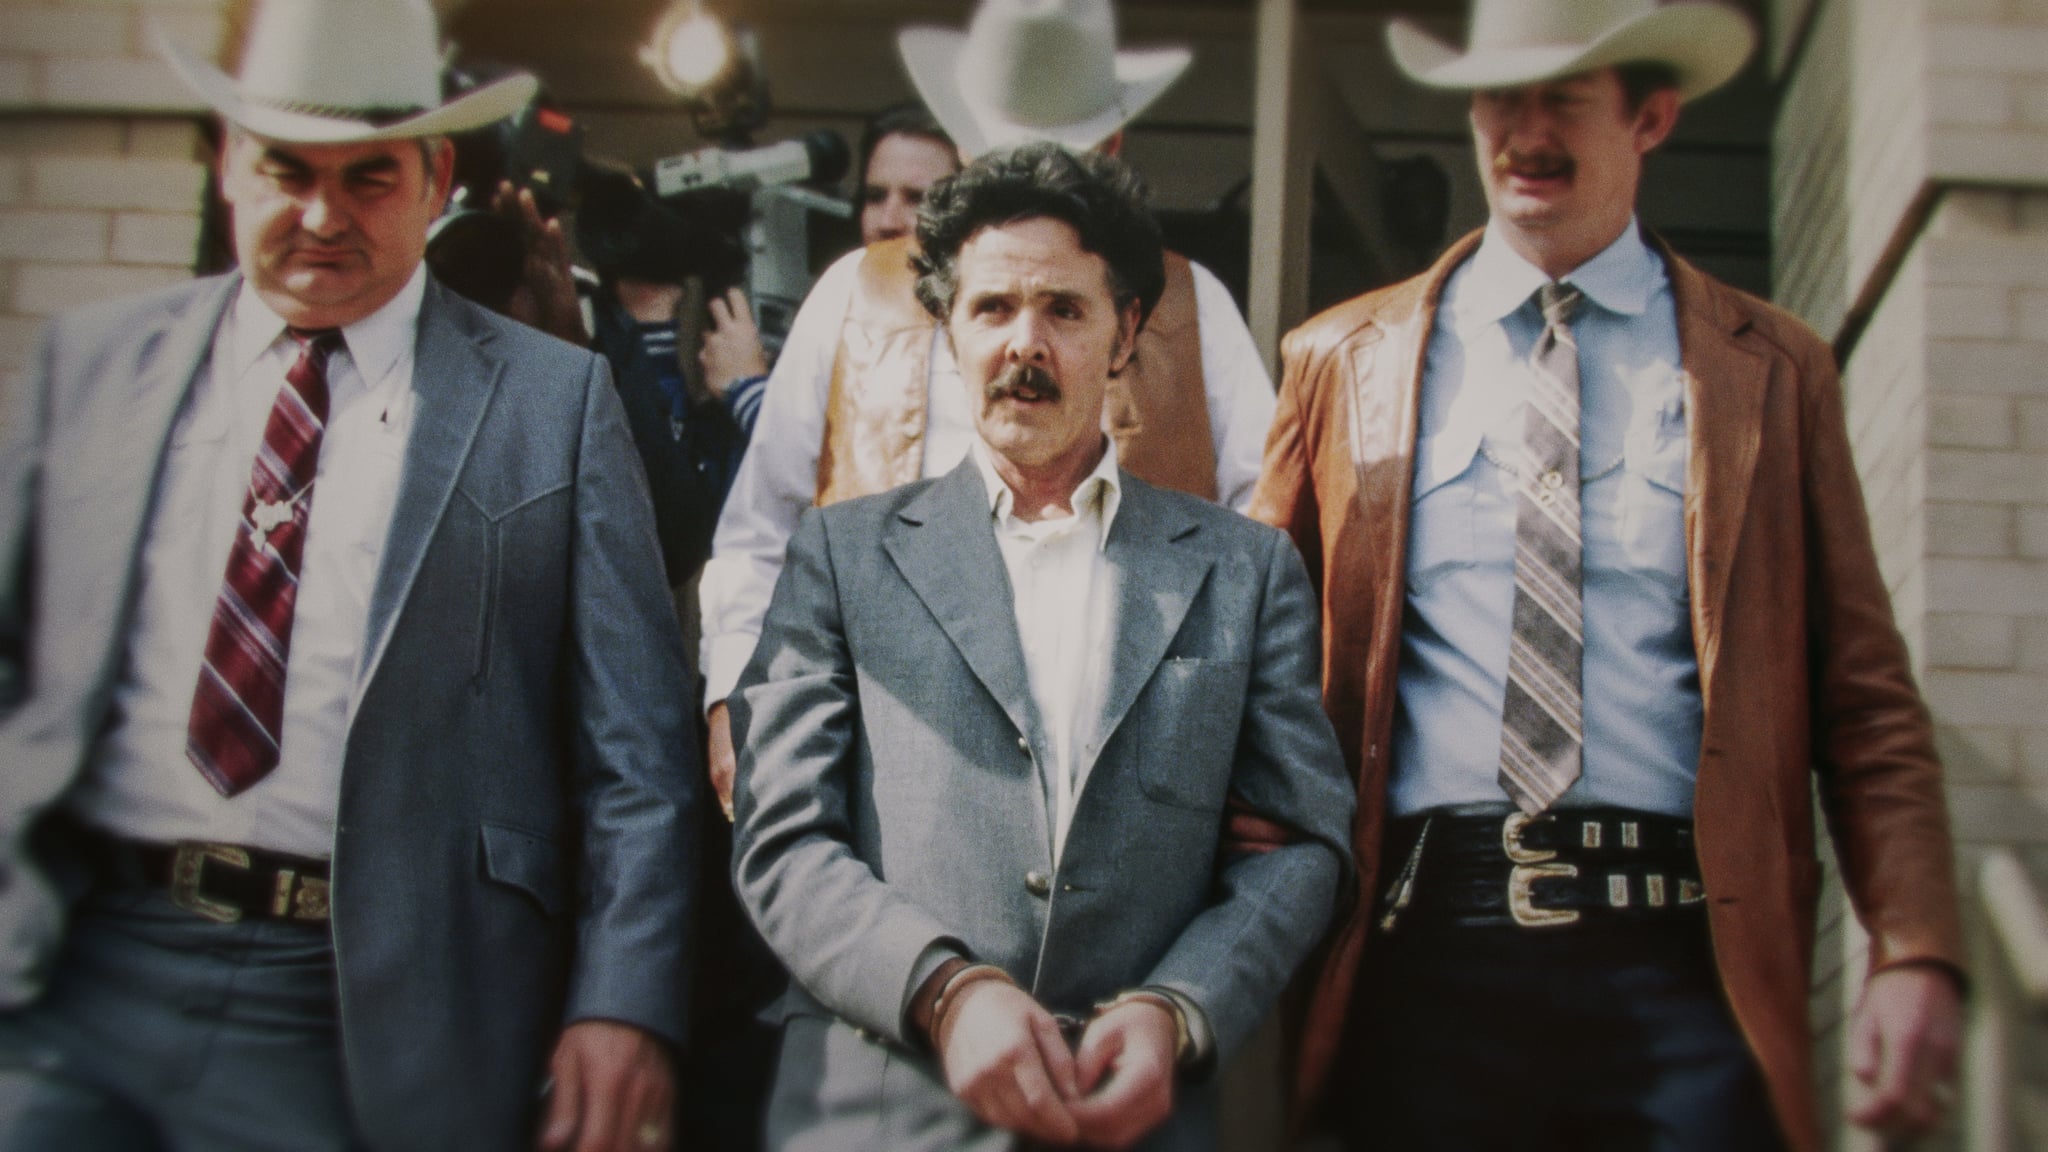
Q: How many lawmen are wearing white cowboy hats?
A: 3